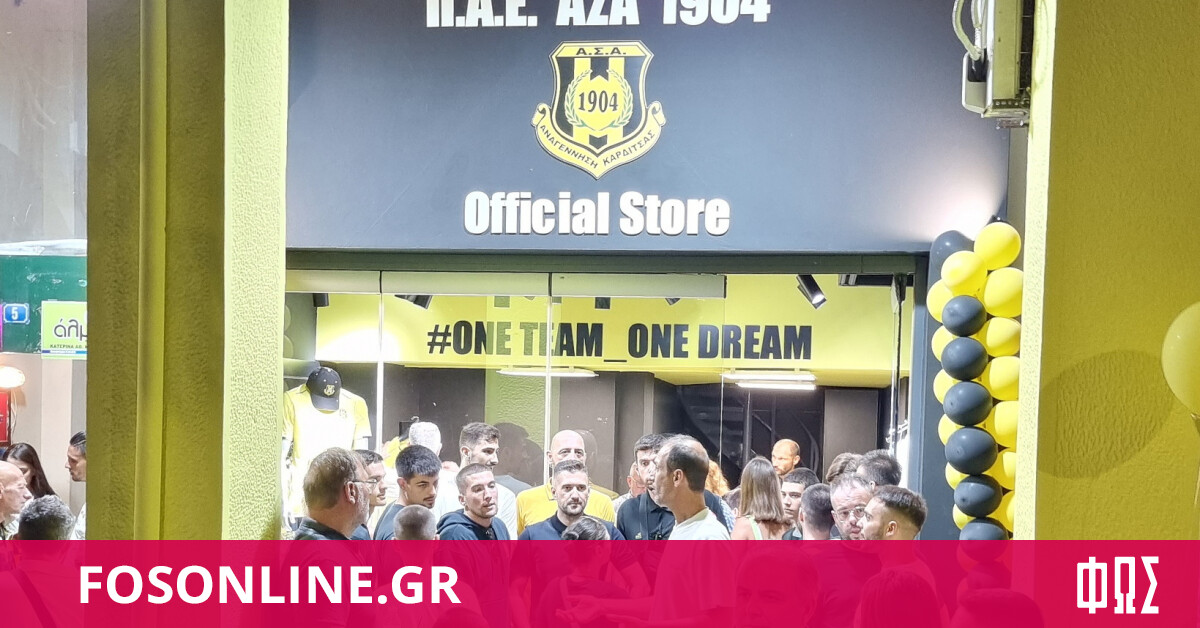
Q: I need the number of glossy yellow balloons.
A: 15